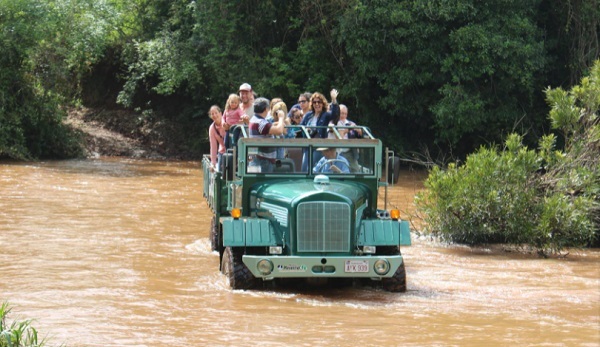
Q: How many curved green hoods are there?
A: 1